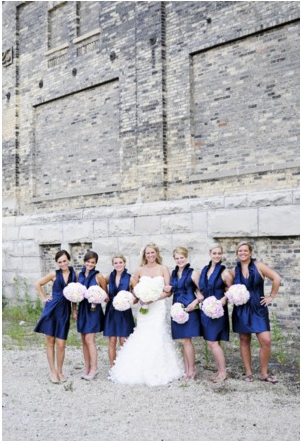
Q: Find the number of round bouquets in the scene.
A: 7